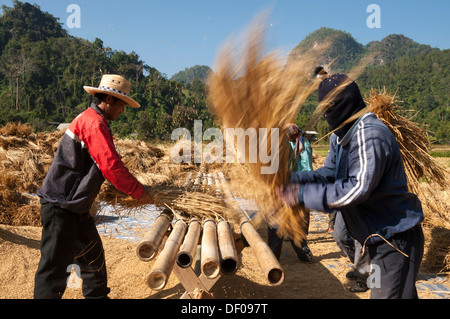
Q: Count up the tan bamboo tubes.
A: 6